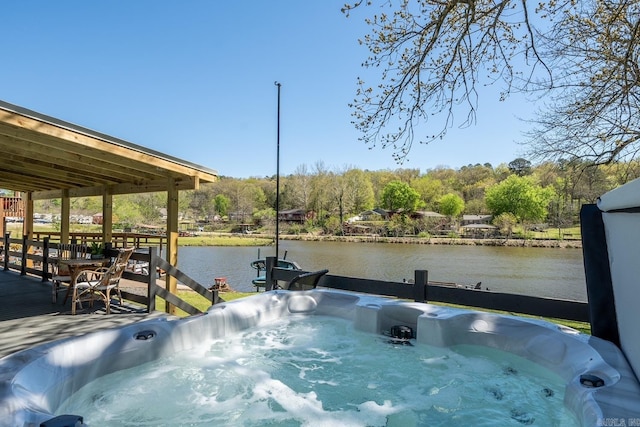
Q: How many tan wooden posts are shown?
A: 4